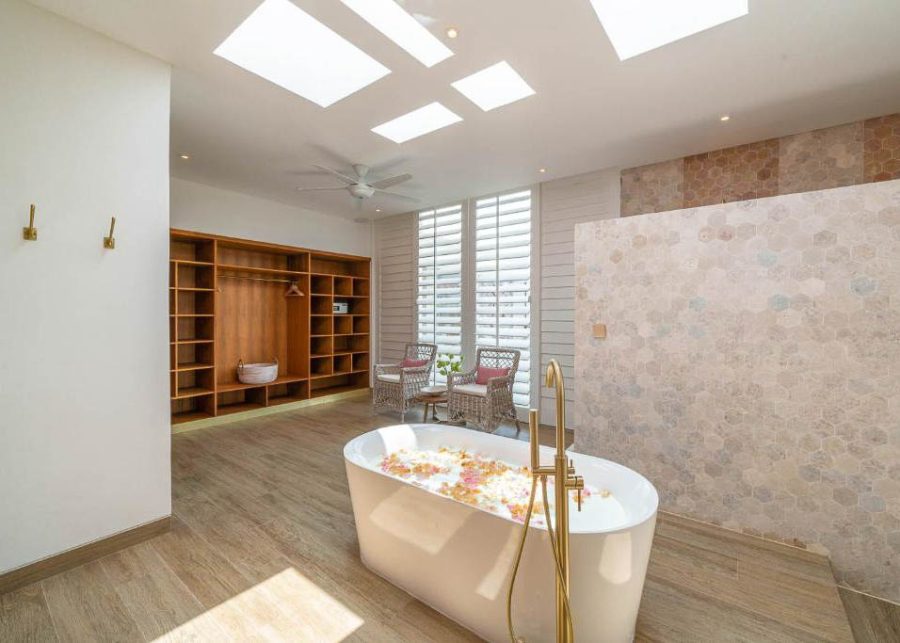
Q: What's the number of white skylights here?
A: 5